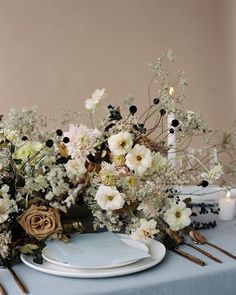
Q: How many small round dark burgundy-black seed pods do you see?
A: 10